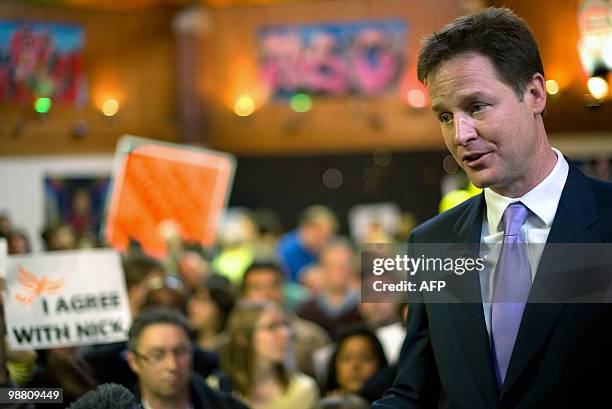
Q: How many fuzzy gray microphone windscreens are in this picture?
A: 1